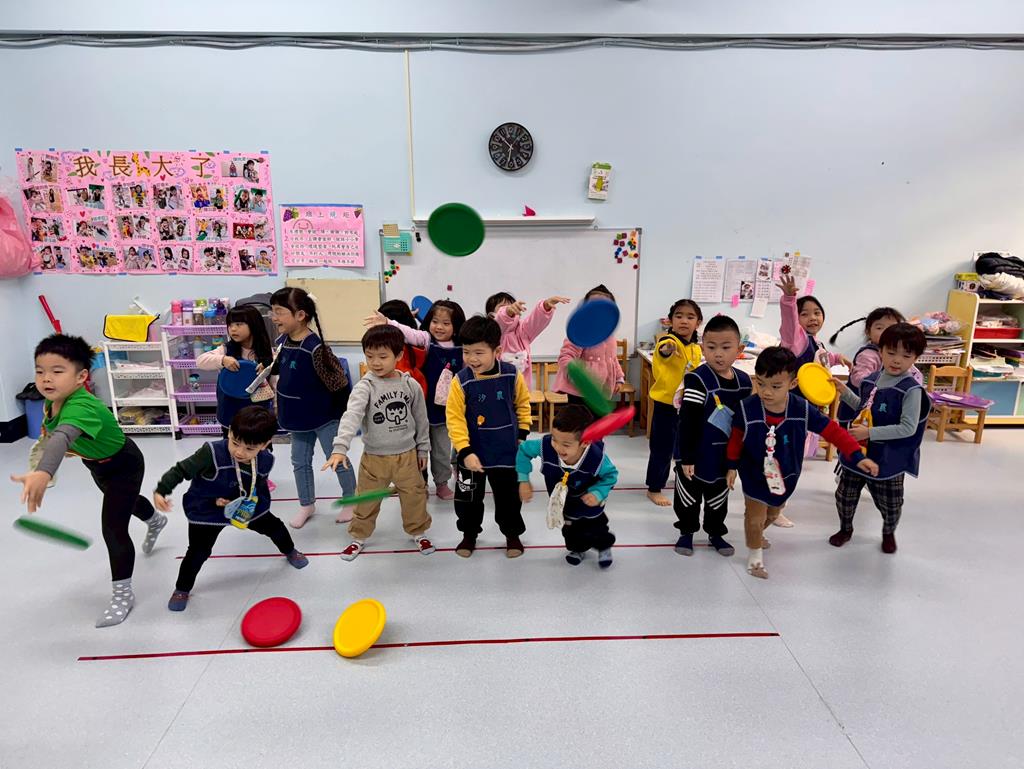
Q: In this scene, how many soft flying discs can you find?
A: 11